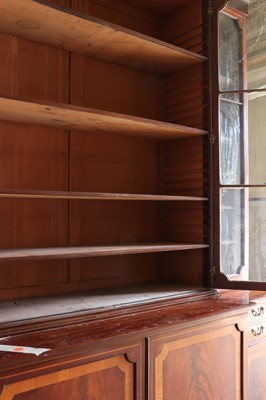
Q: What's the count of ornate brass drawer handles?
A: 2